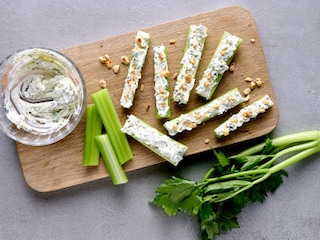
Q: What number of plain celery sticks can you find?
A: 3